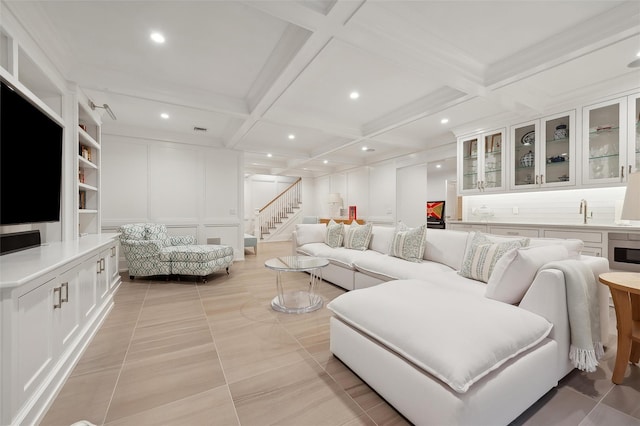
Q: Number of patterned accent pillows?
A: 4